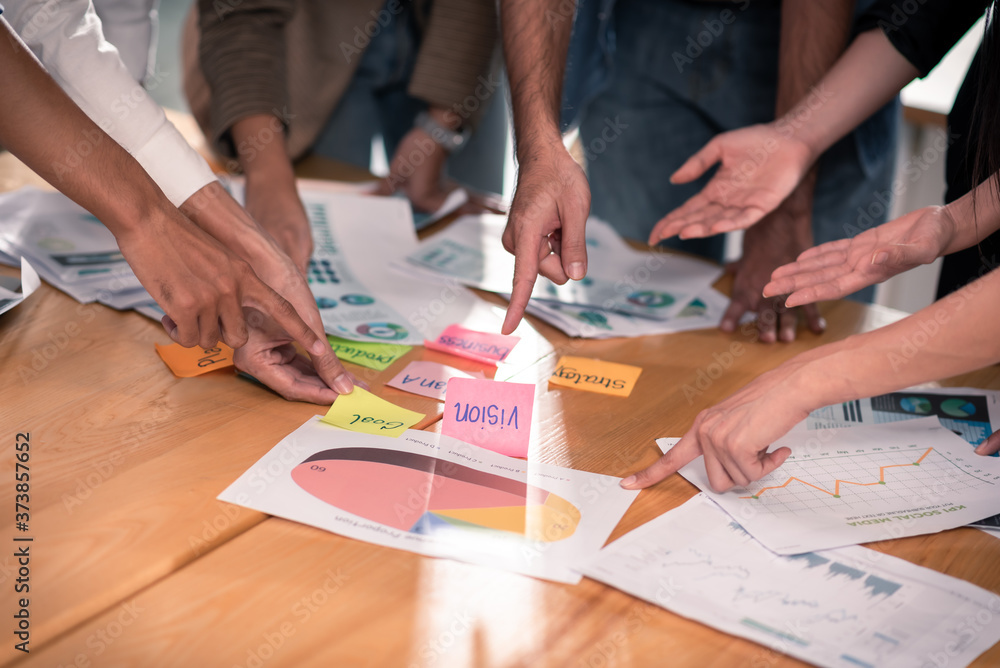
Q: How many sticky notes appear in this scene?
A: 7